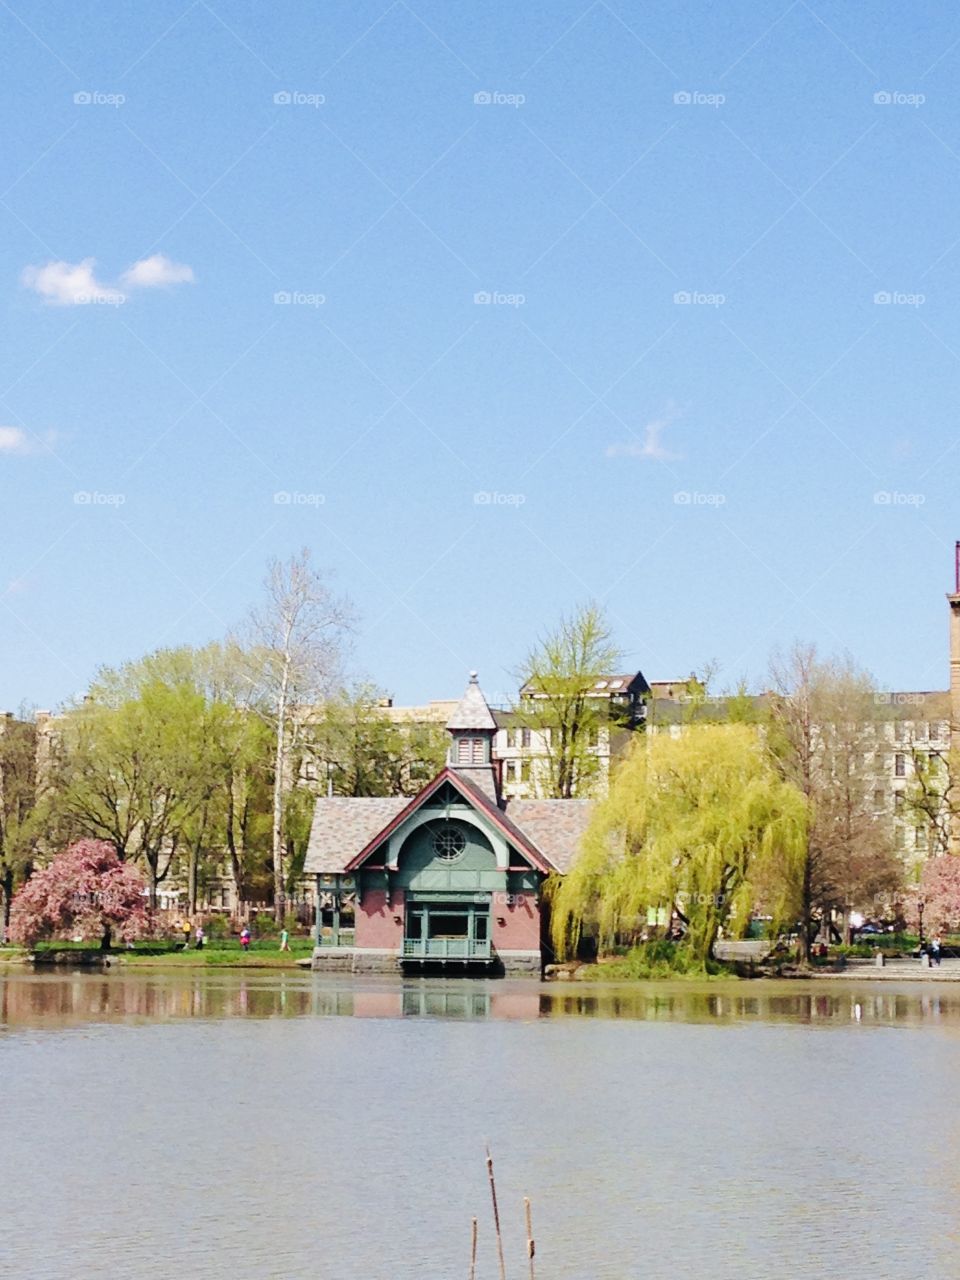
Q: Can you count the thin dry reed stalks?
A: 3